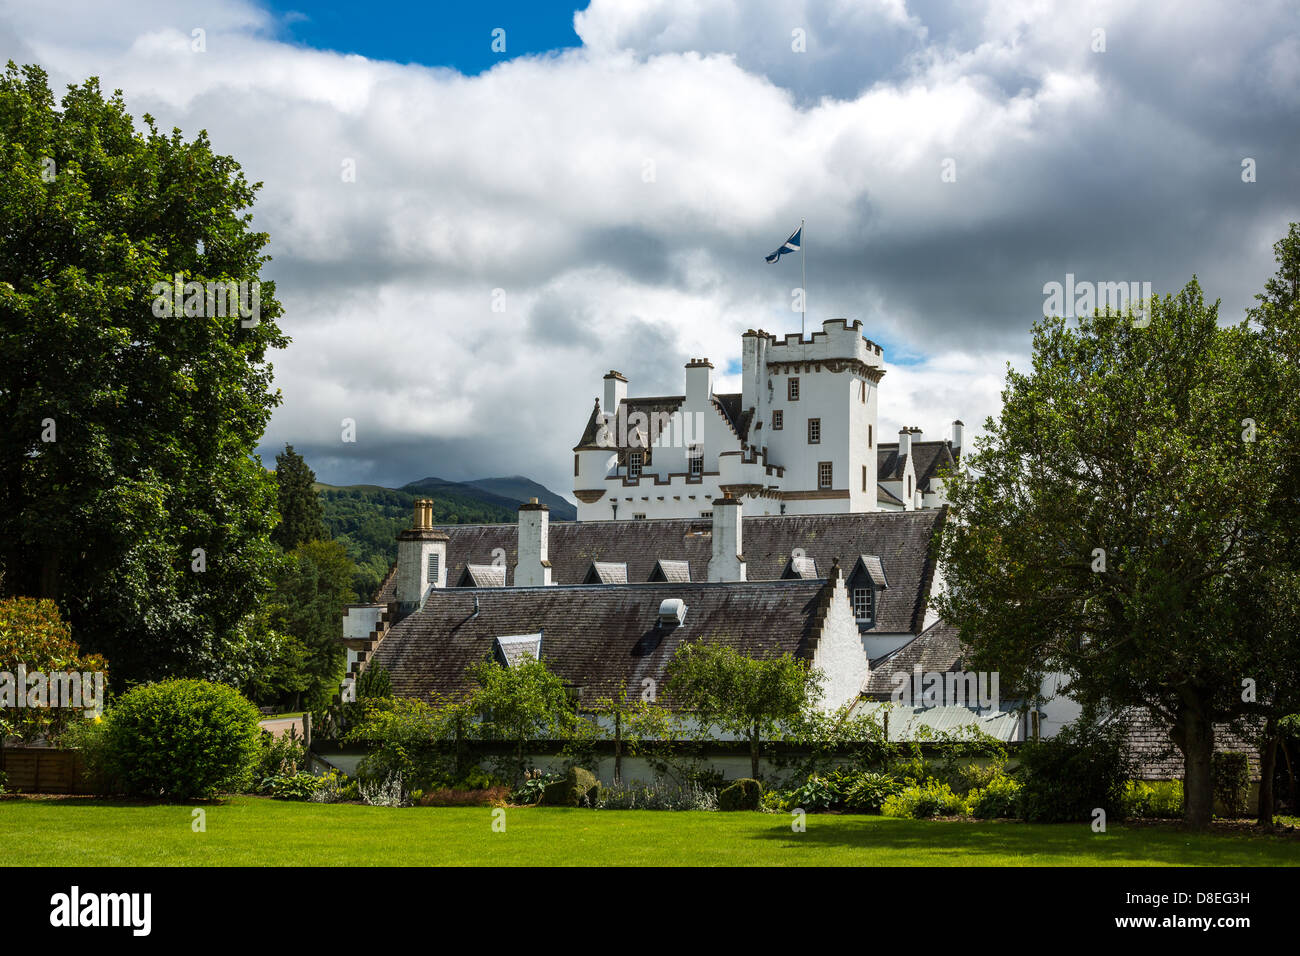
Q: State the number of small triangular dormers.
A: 6